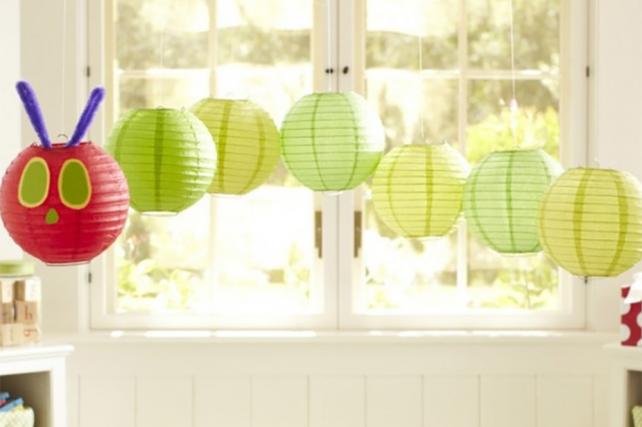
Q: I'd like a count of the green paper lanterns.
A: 6